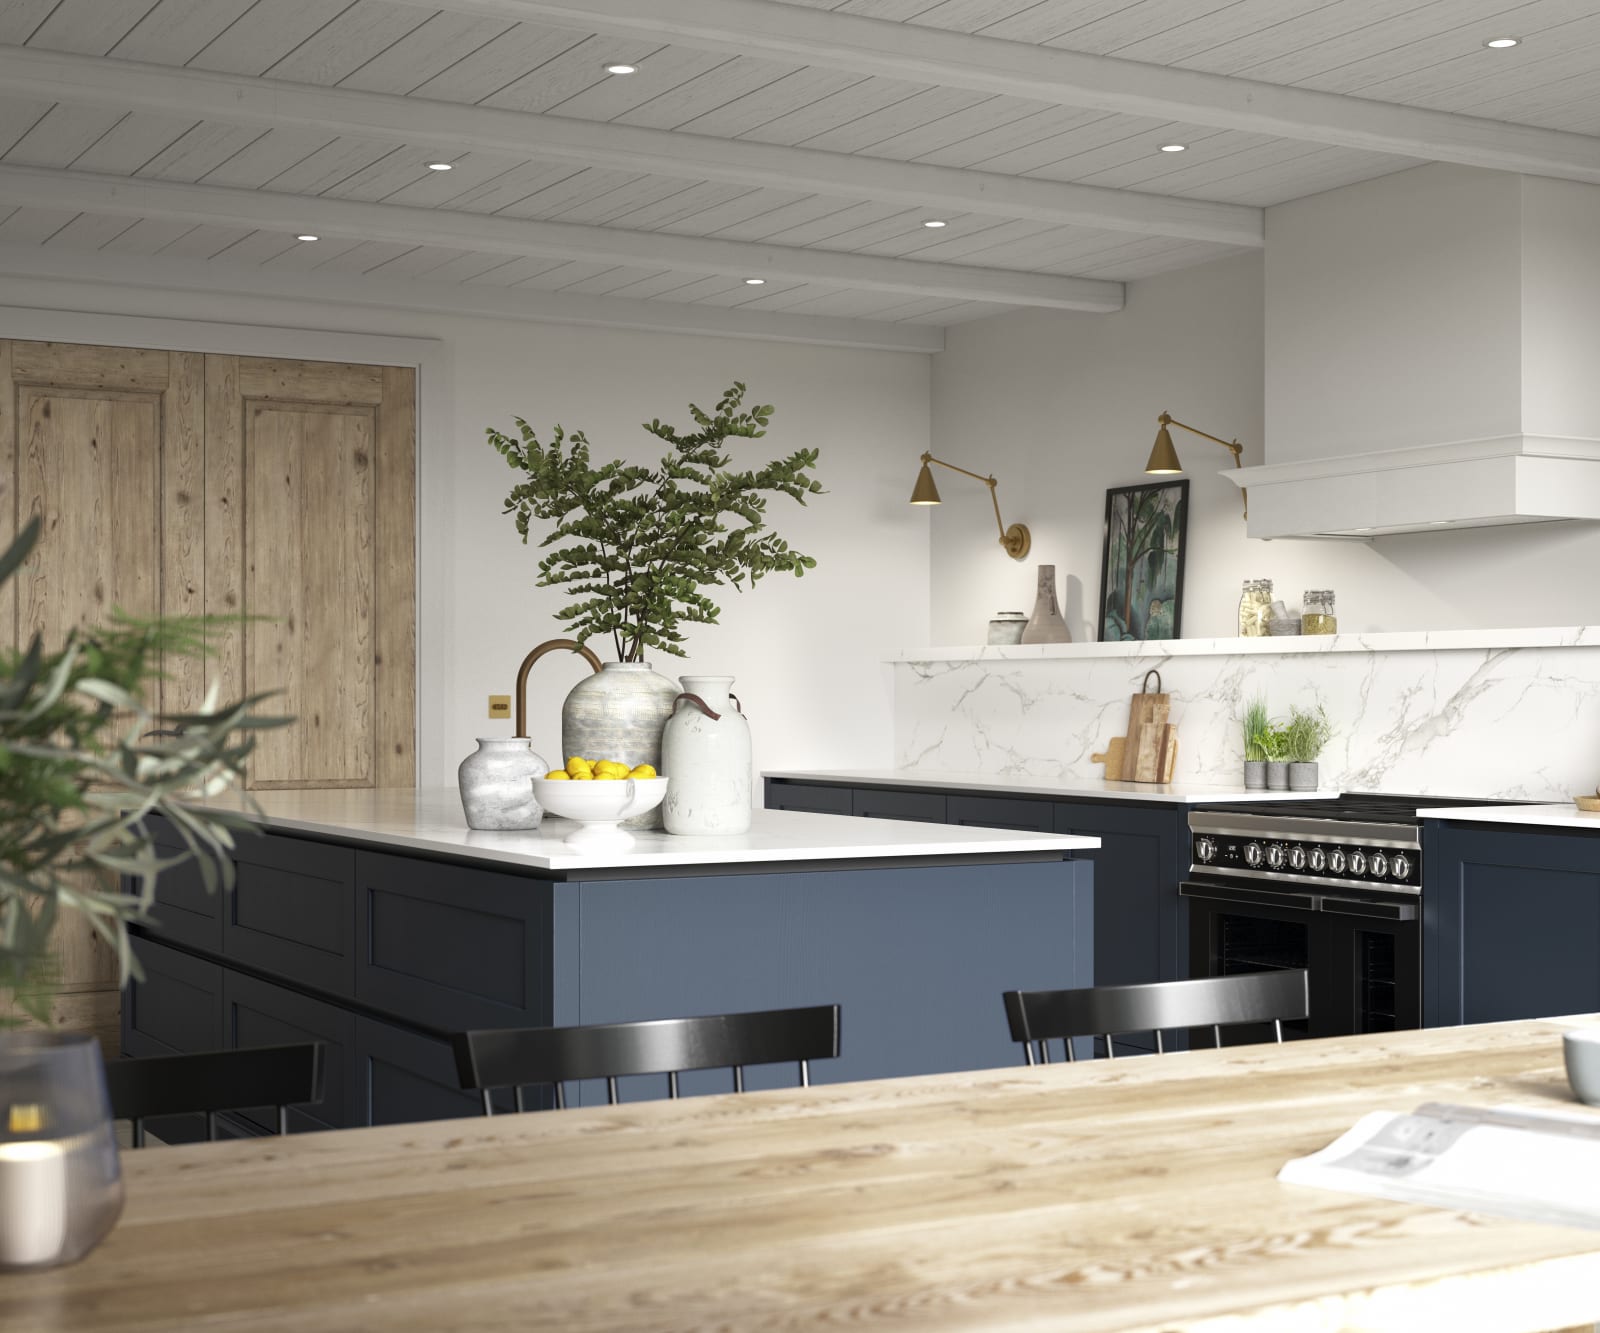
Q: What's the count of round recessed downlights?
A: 7